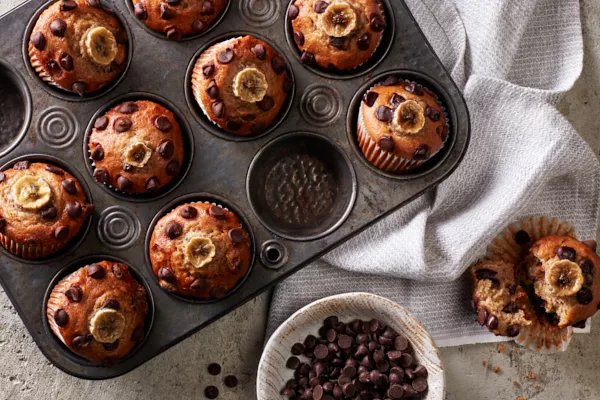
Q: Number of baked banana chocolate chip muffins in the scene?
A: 10